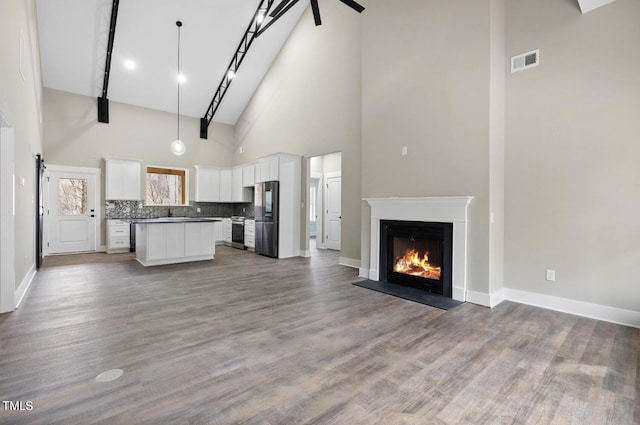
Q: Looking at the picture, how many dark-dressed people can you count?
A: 0